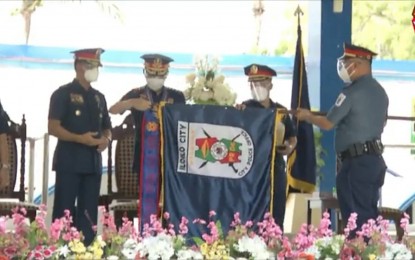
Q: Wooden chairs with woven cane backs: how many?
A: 2